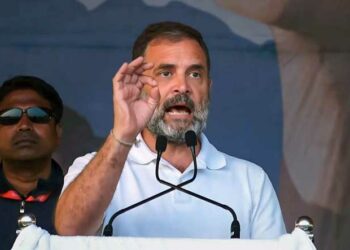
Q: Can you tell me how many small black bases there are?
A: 2